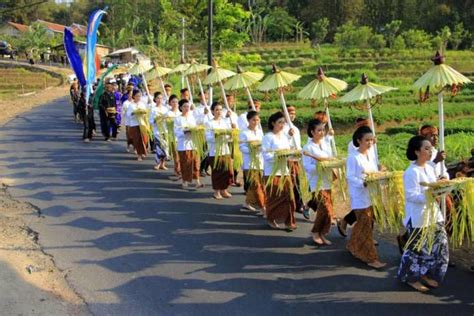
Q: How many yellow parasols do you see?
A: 10